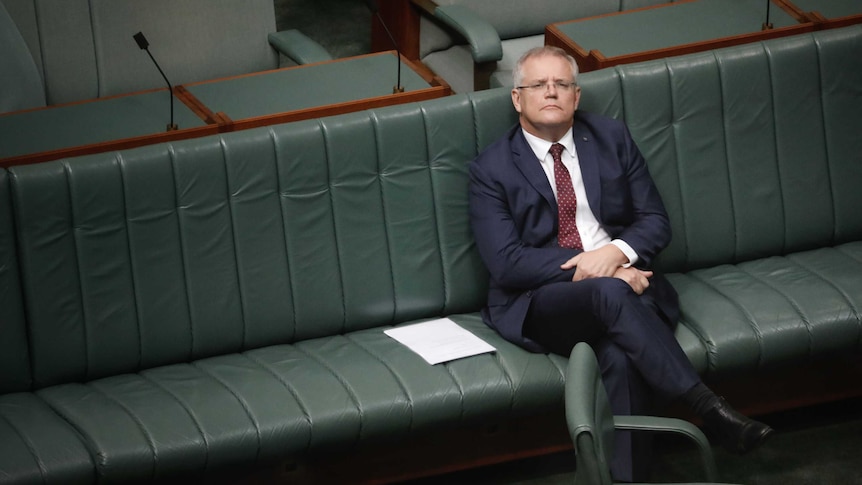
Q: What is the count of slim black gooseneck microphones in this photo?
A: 3